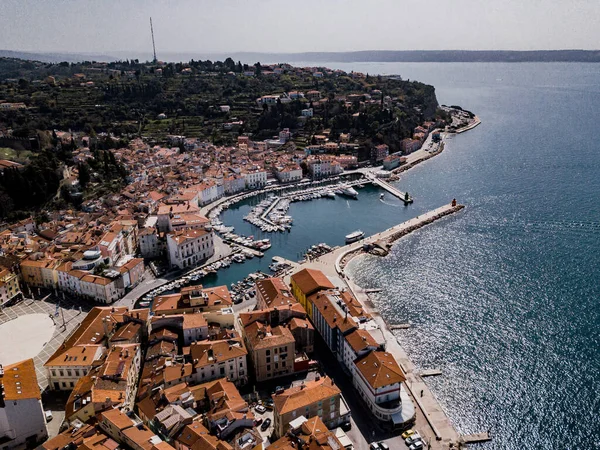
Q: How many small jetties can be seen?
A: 4